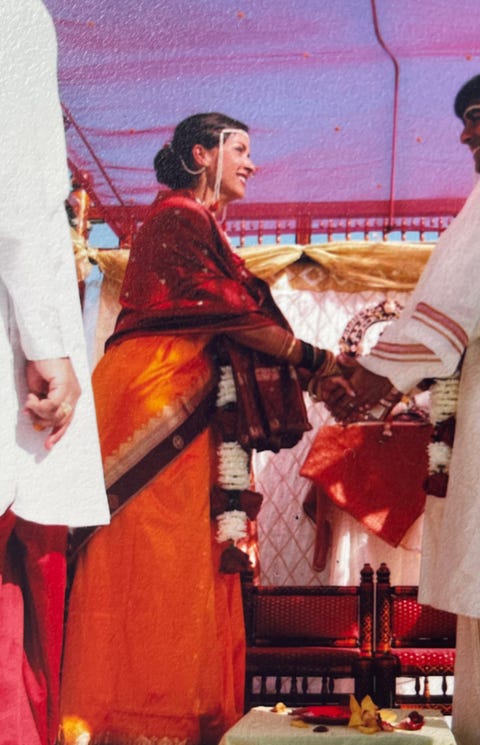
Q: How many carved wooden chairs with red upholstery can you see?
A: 2